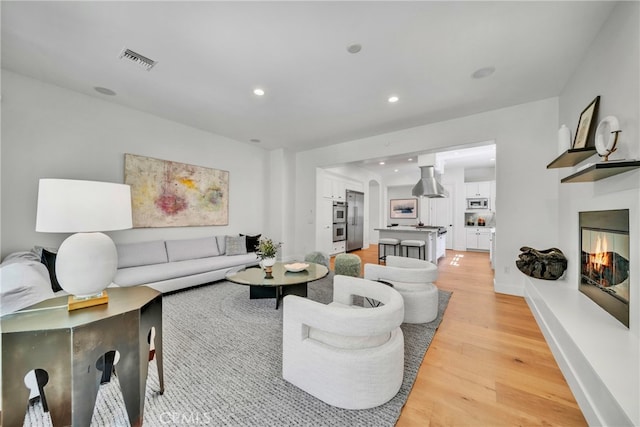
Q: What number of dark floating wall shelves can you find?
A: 2